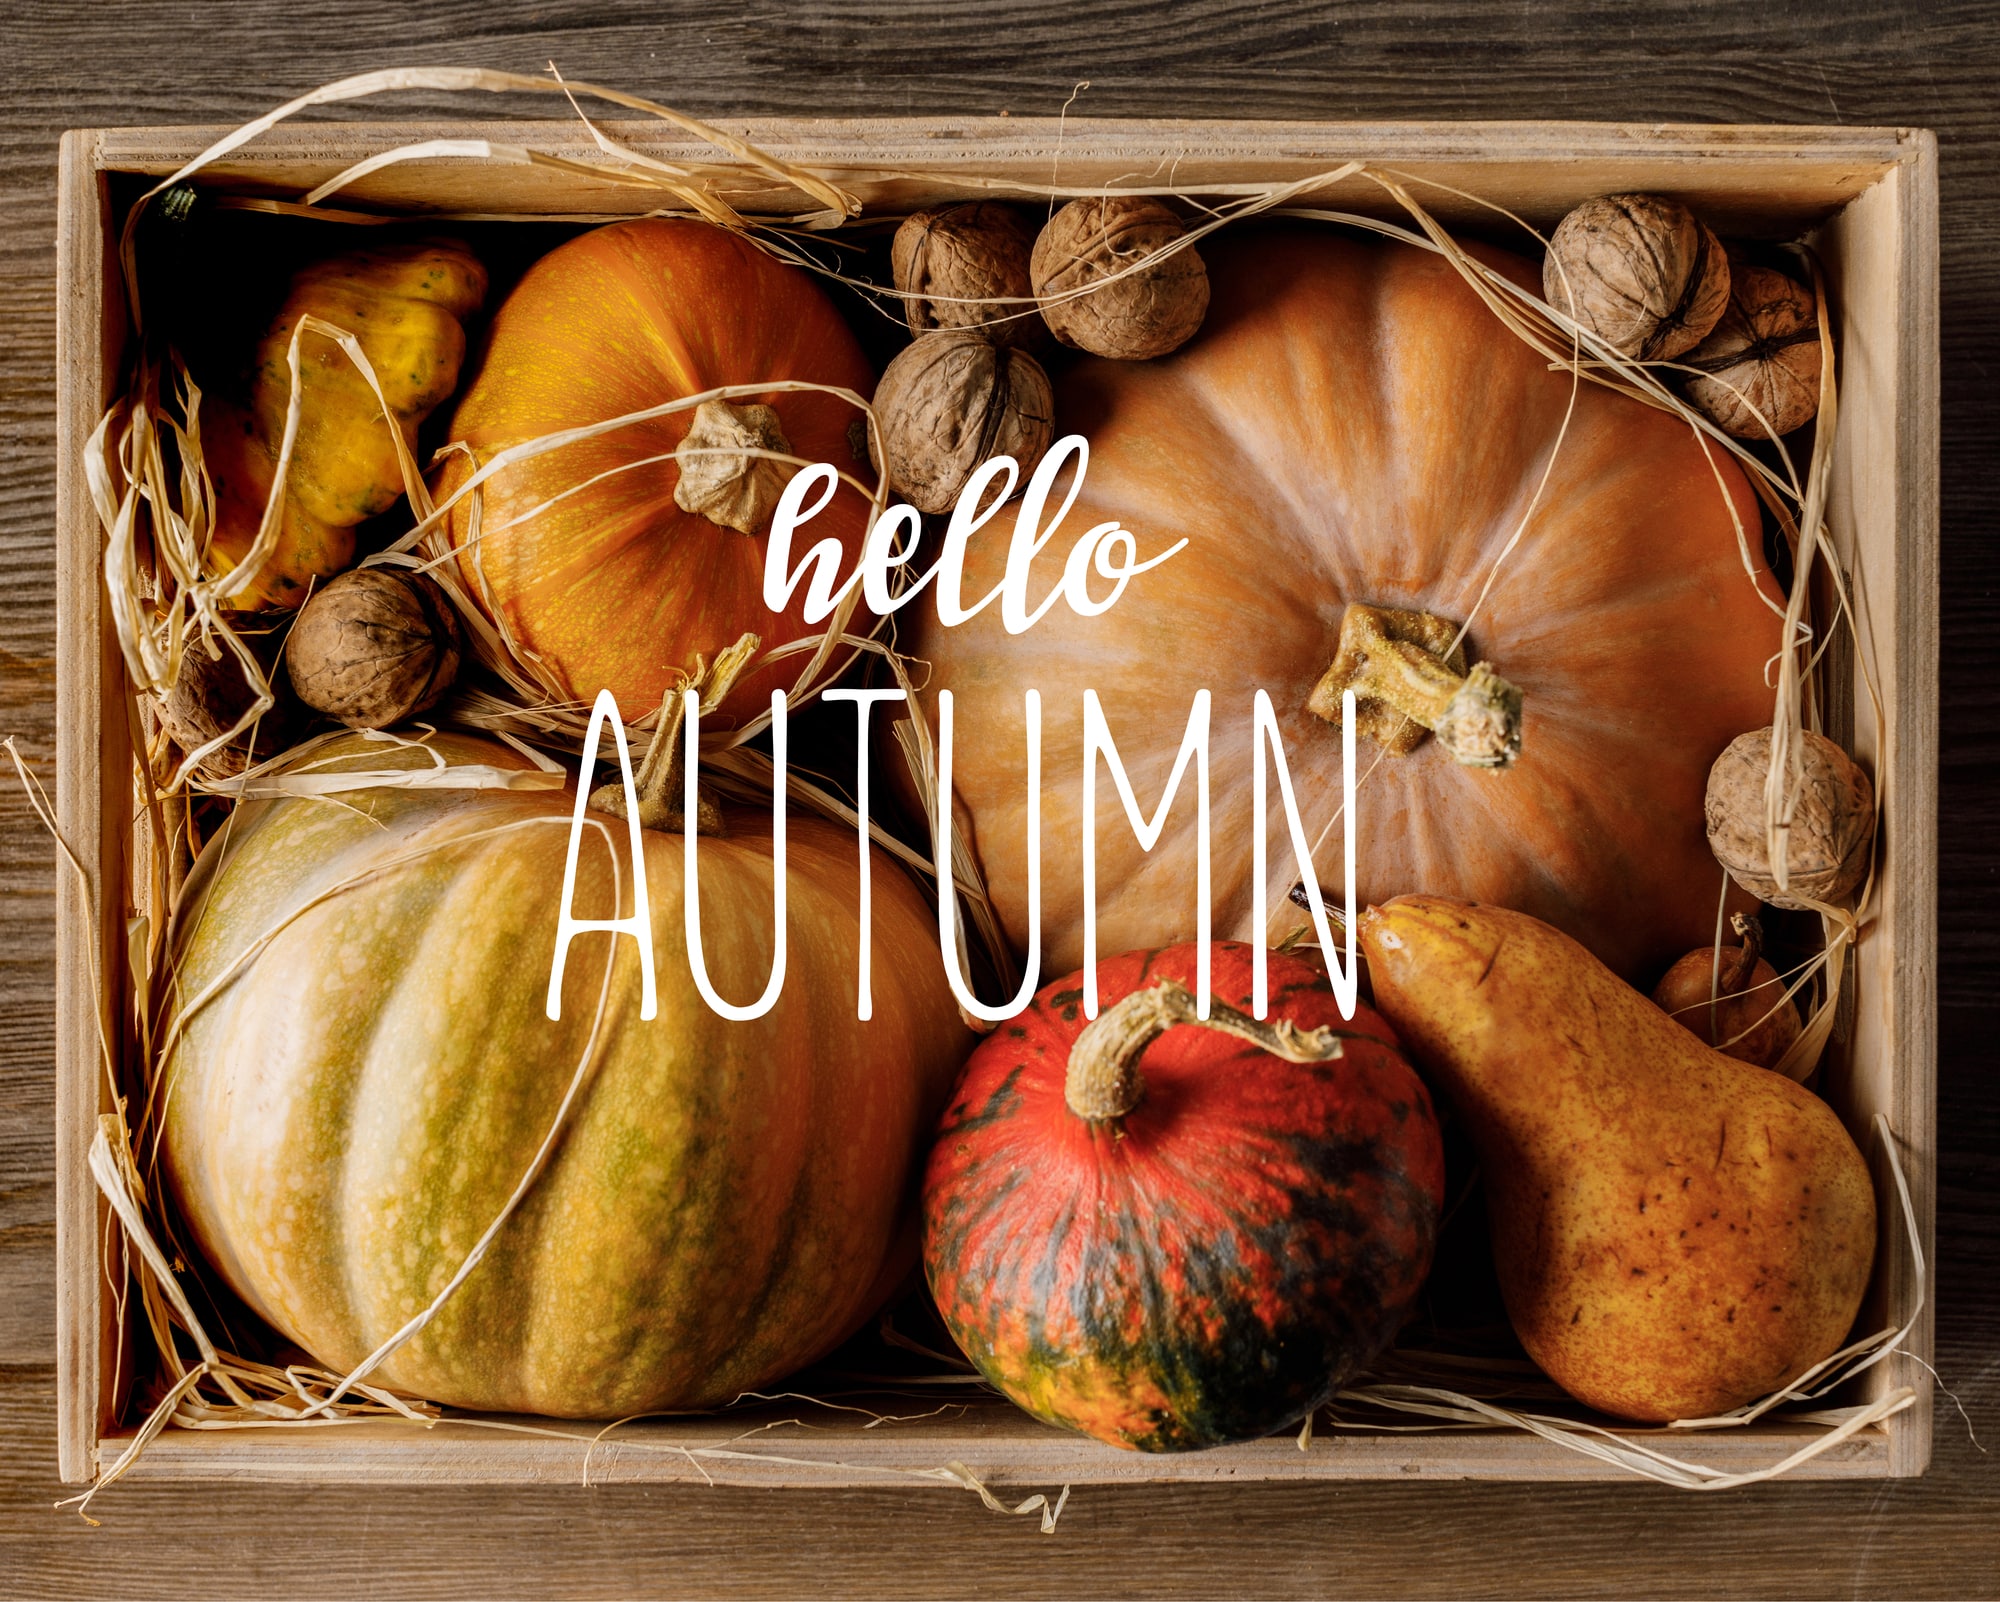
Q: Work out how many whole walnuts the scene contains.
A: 8